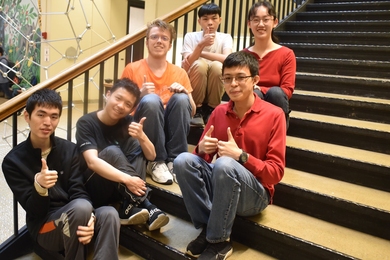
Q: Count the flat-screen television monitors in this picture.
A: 0